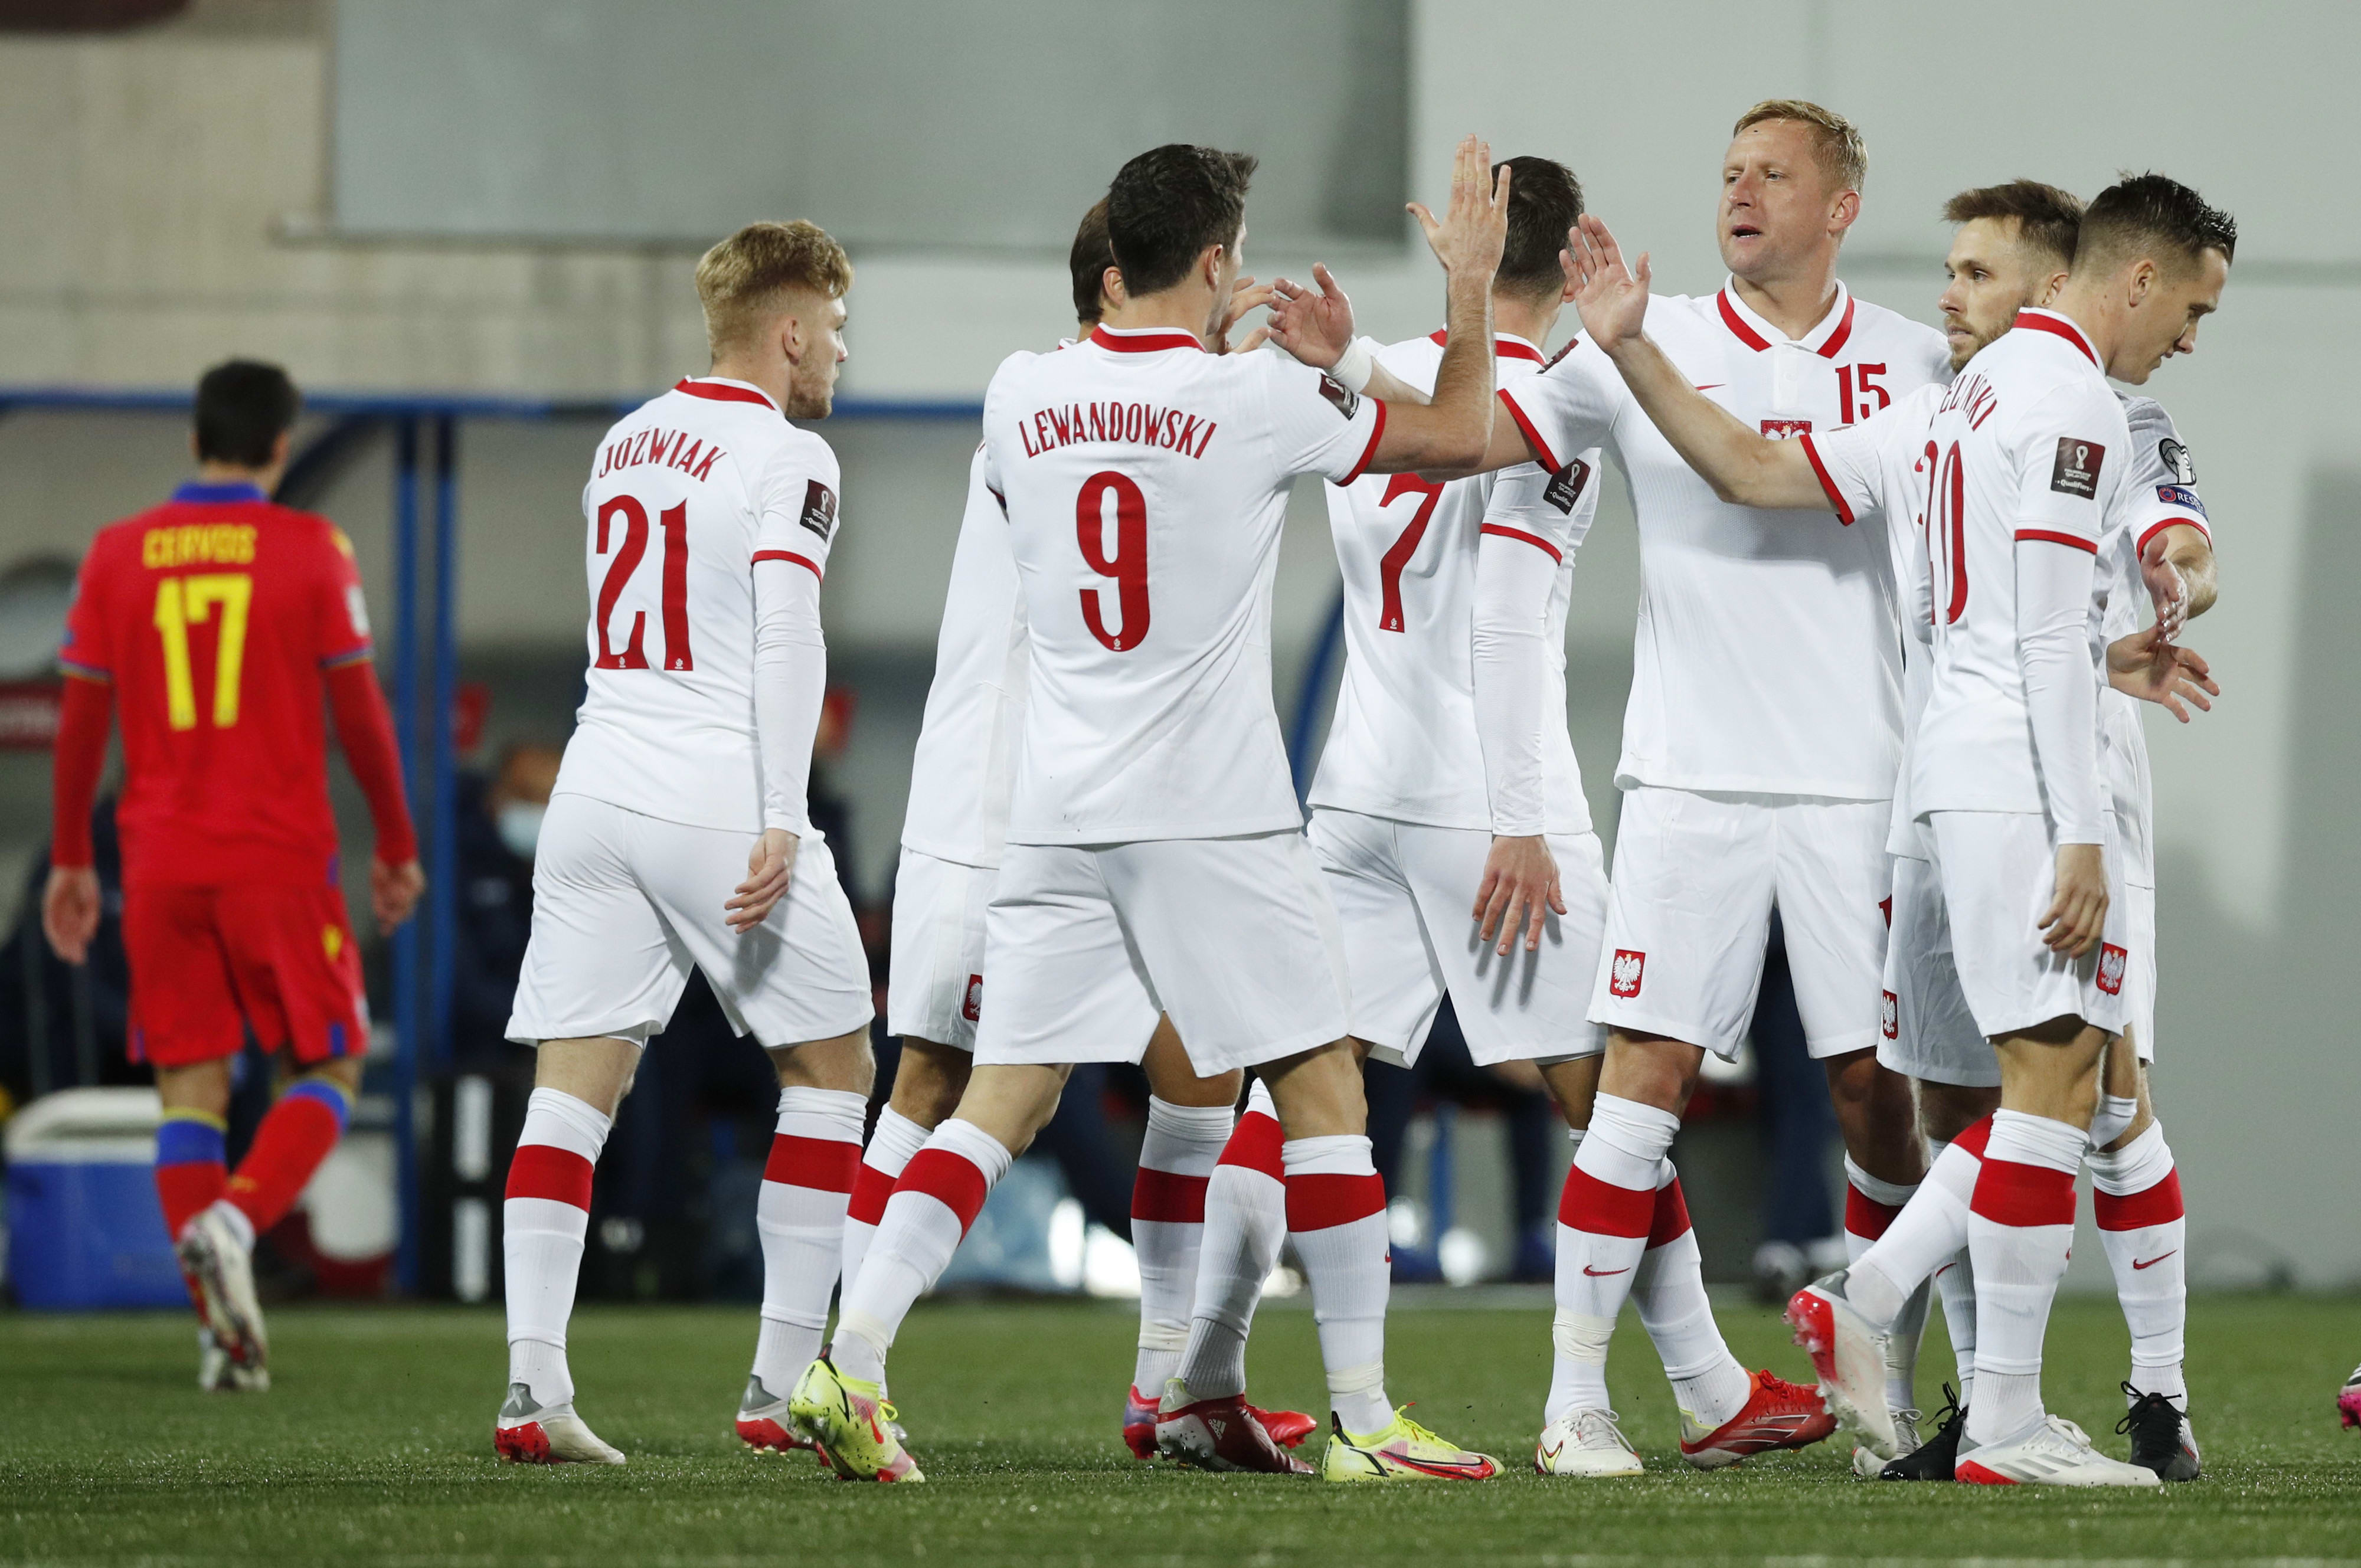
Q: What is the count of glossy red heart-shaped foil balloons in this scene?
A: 0